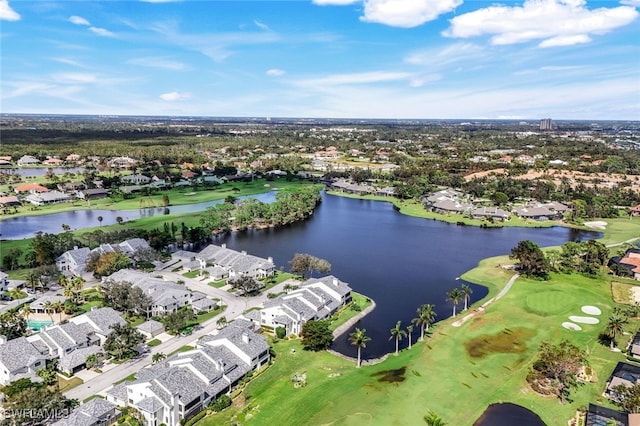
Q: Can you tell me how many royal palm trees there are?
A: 7